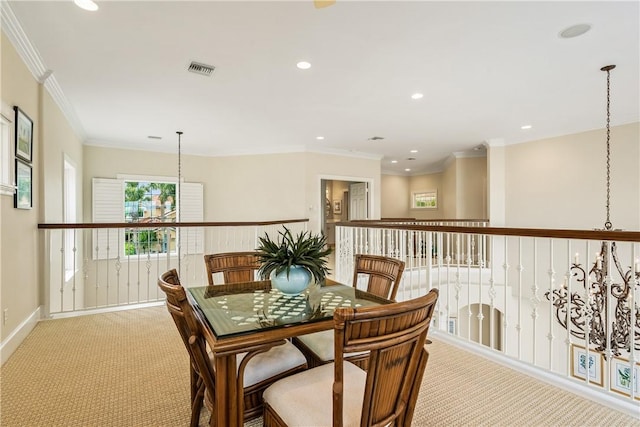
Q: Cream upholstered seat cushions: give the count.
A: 3